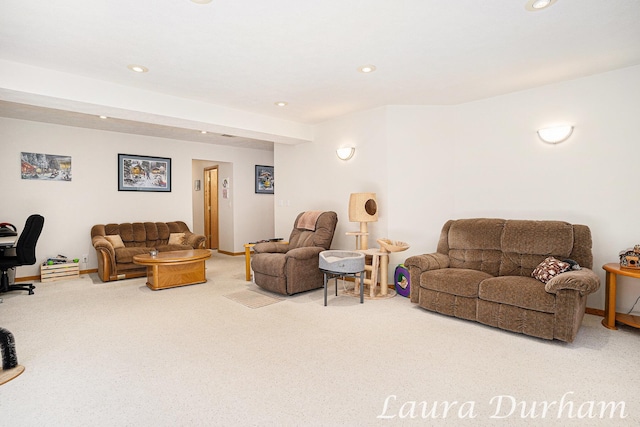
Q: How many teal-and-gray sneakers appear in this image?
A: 0